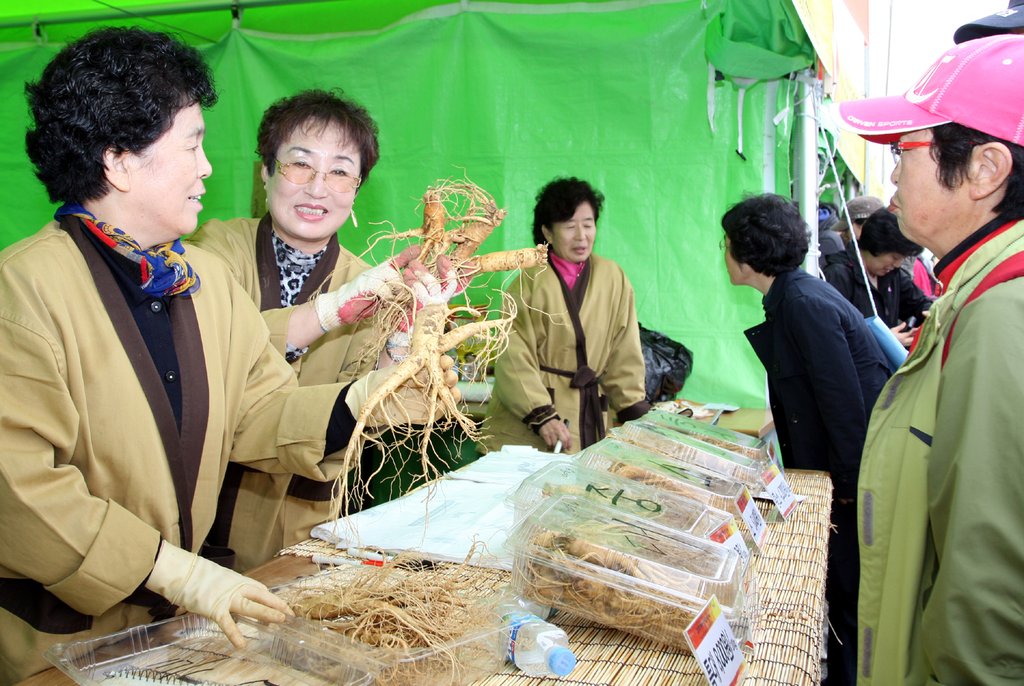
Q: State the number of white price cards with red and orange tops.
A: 4